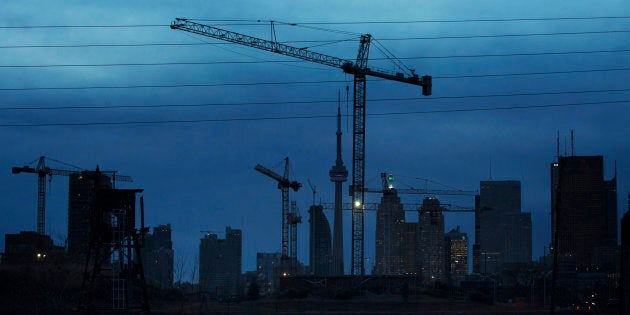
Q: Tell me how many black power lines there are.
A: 6